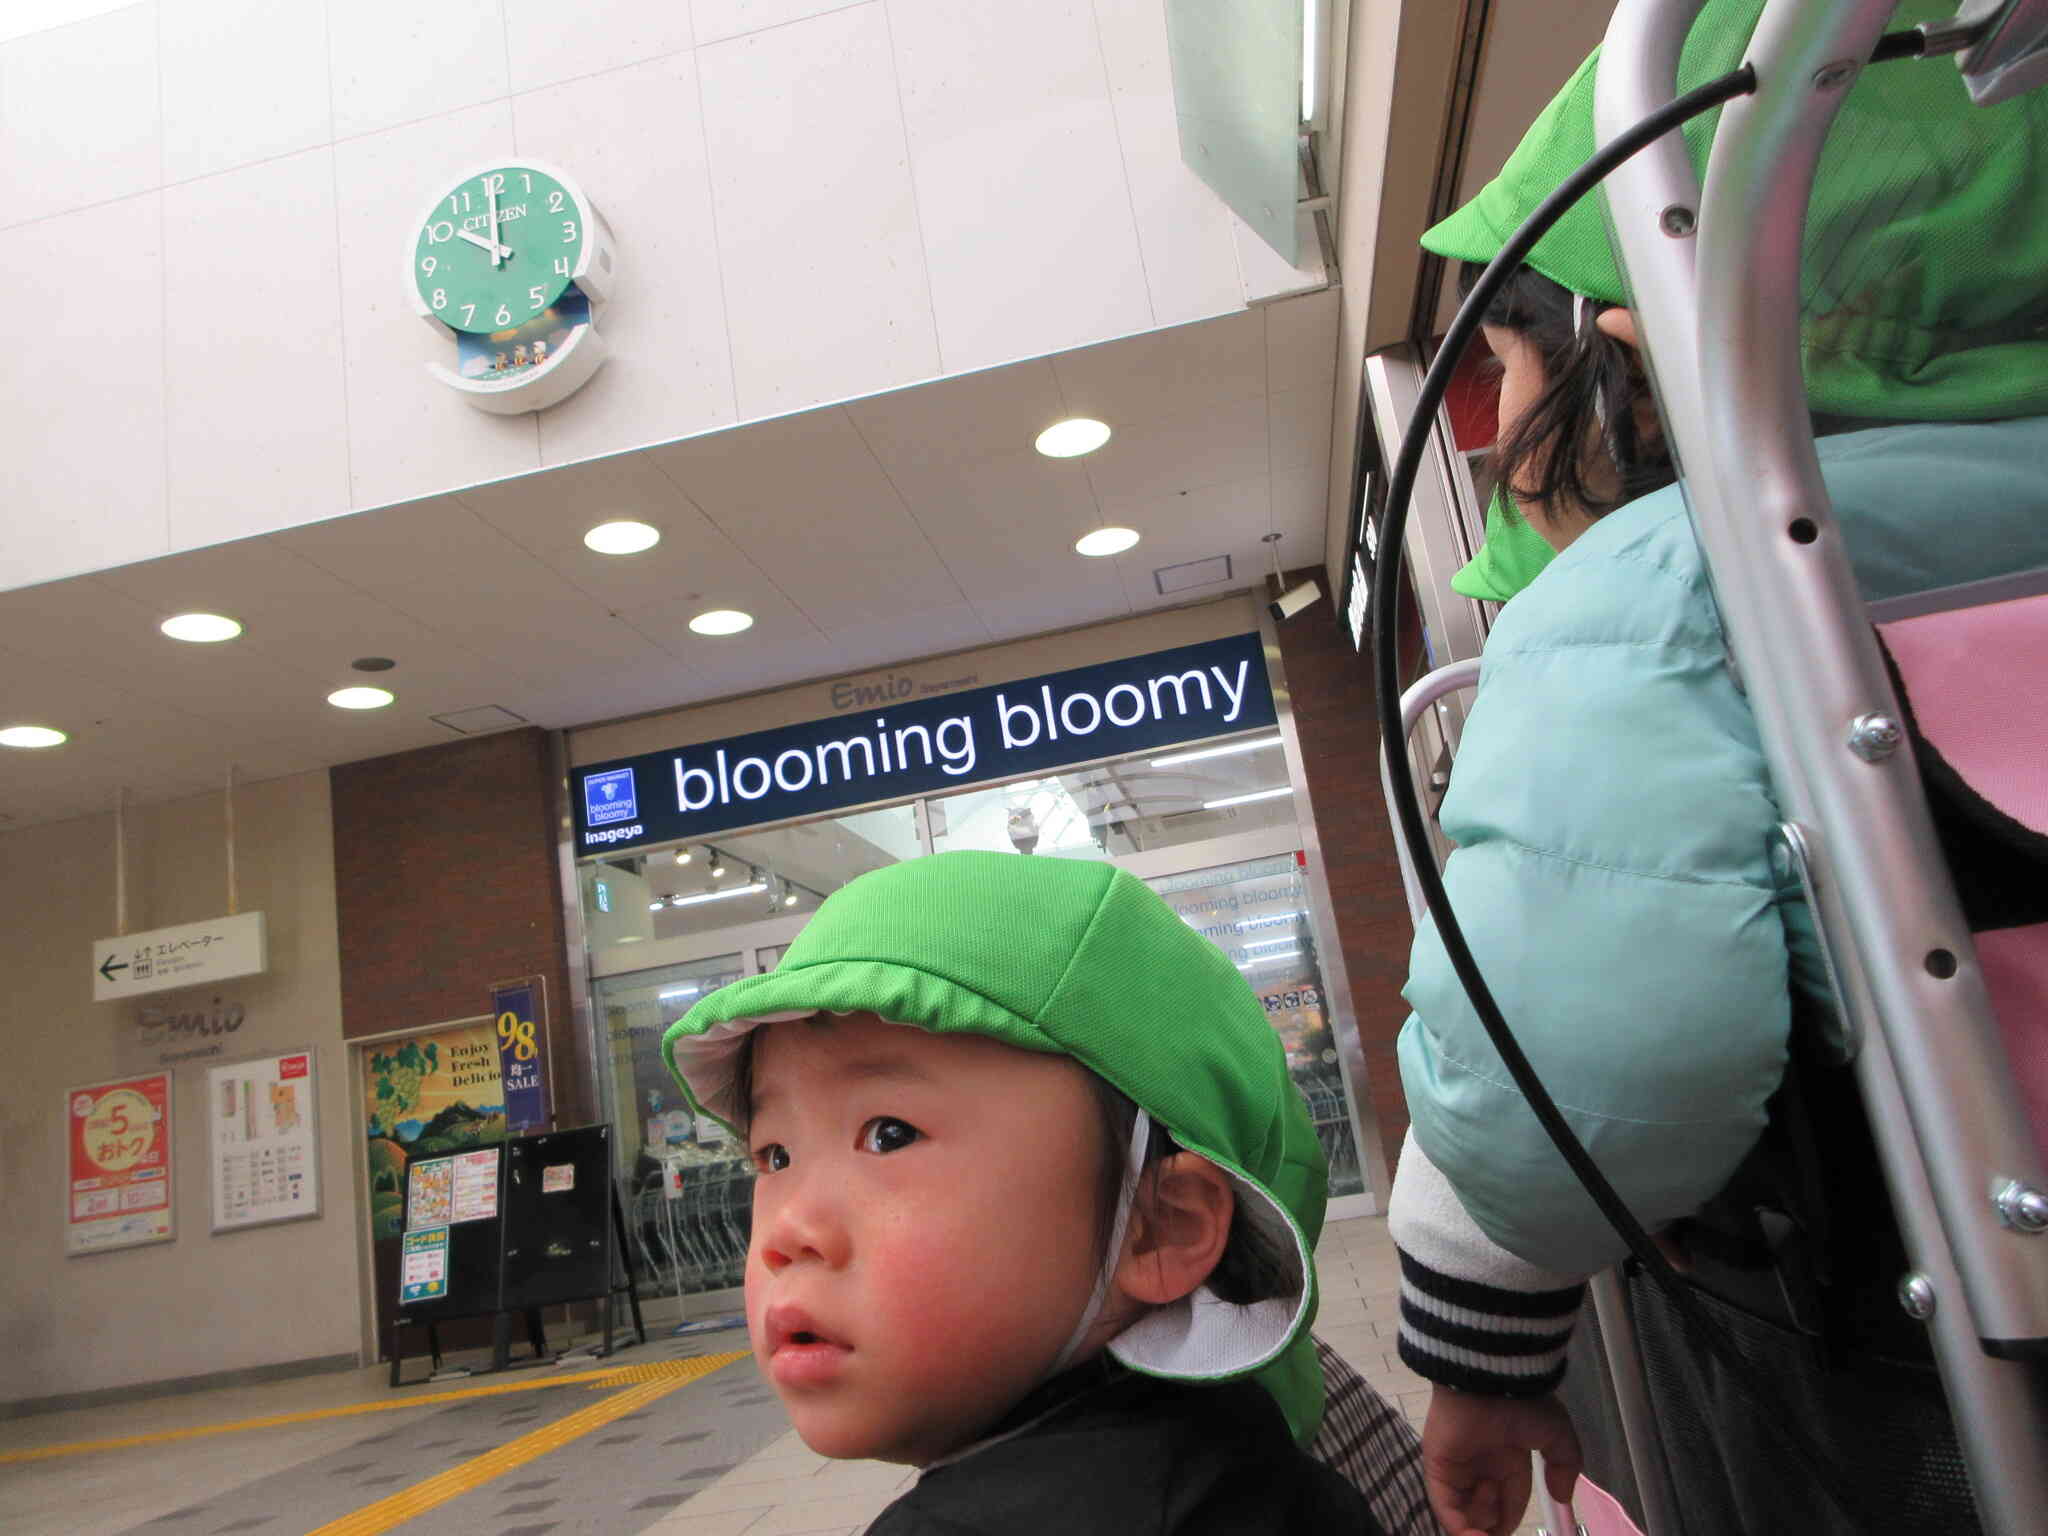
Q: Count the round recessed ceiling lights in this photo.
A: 7